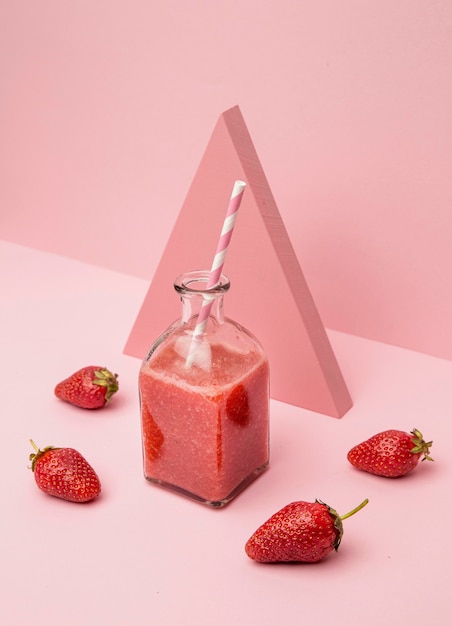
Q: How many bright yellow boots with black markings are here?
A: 0